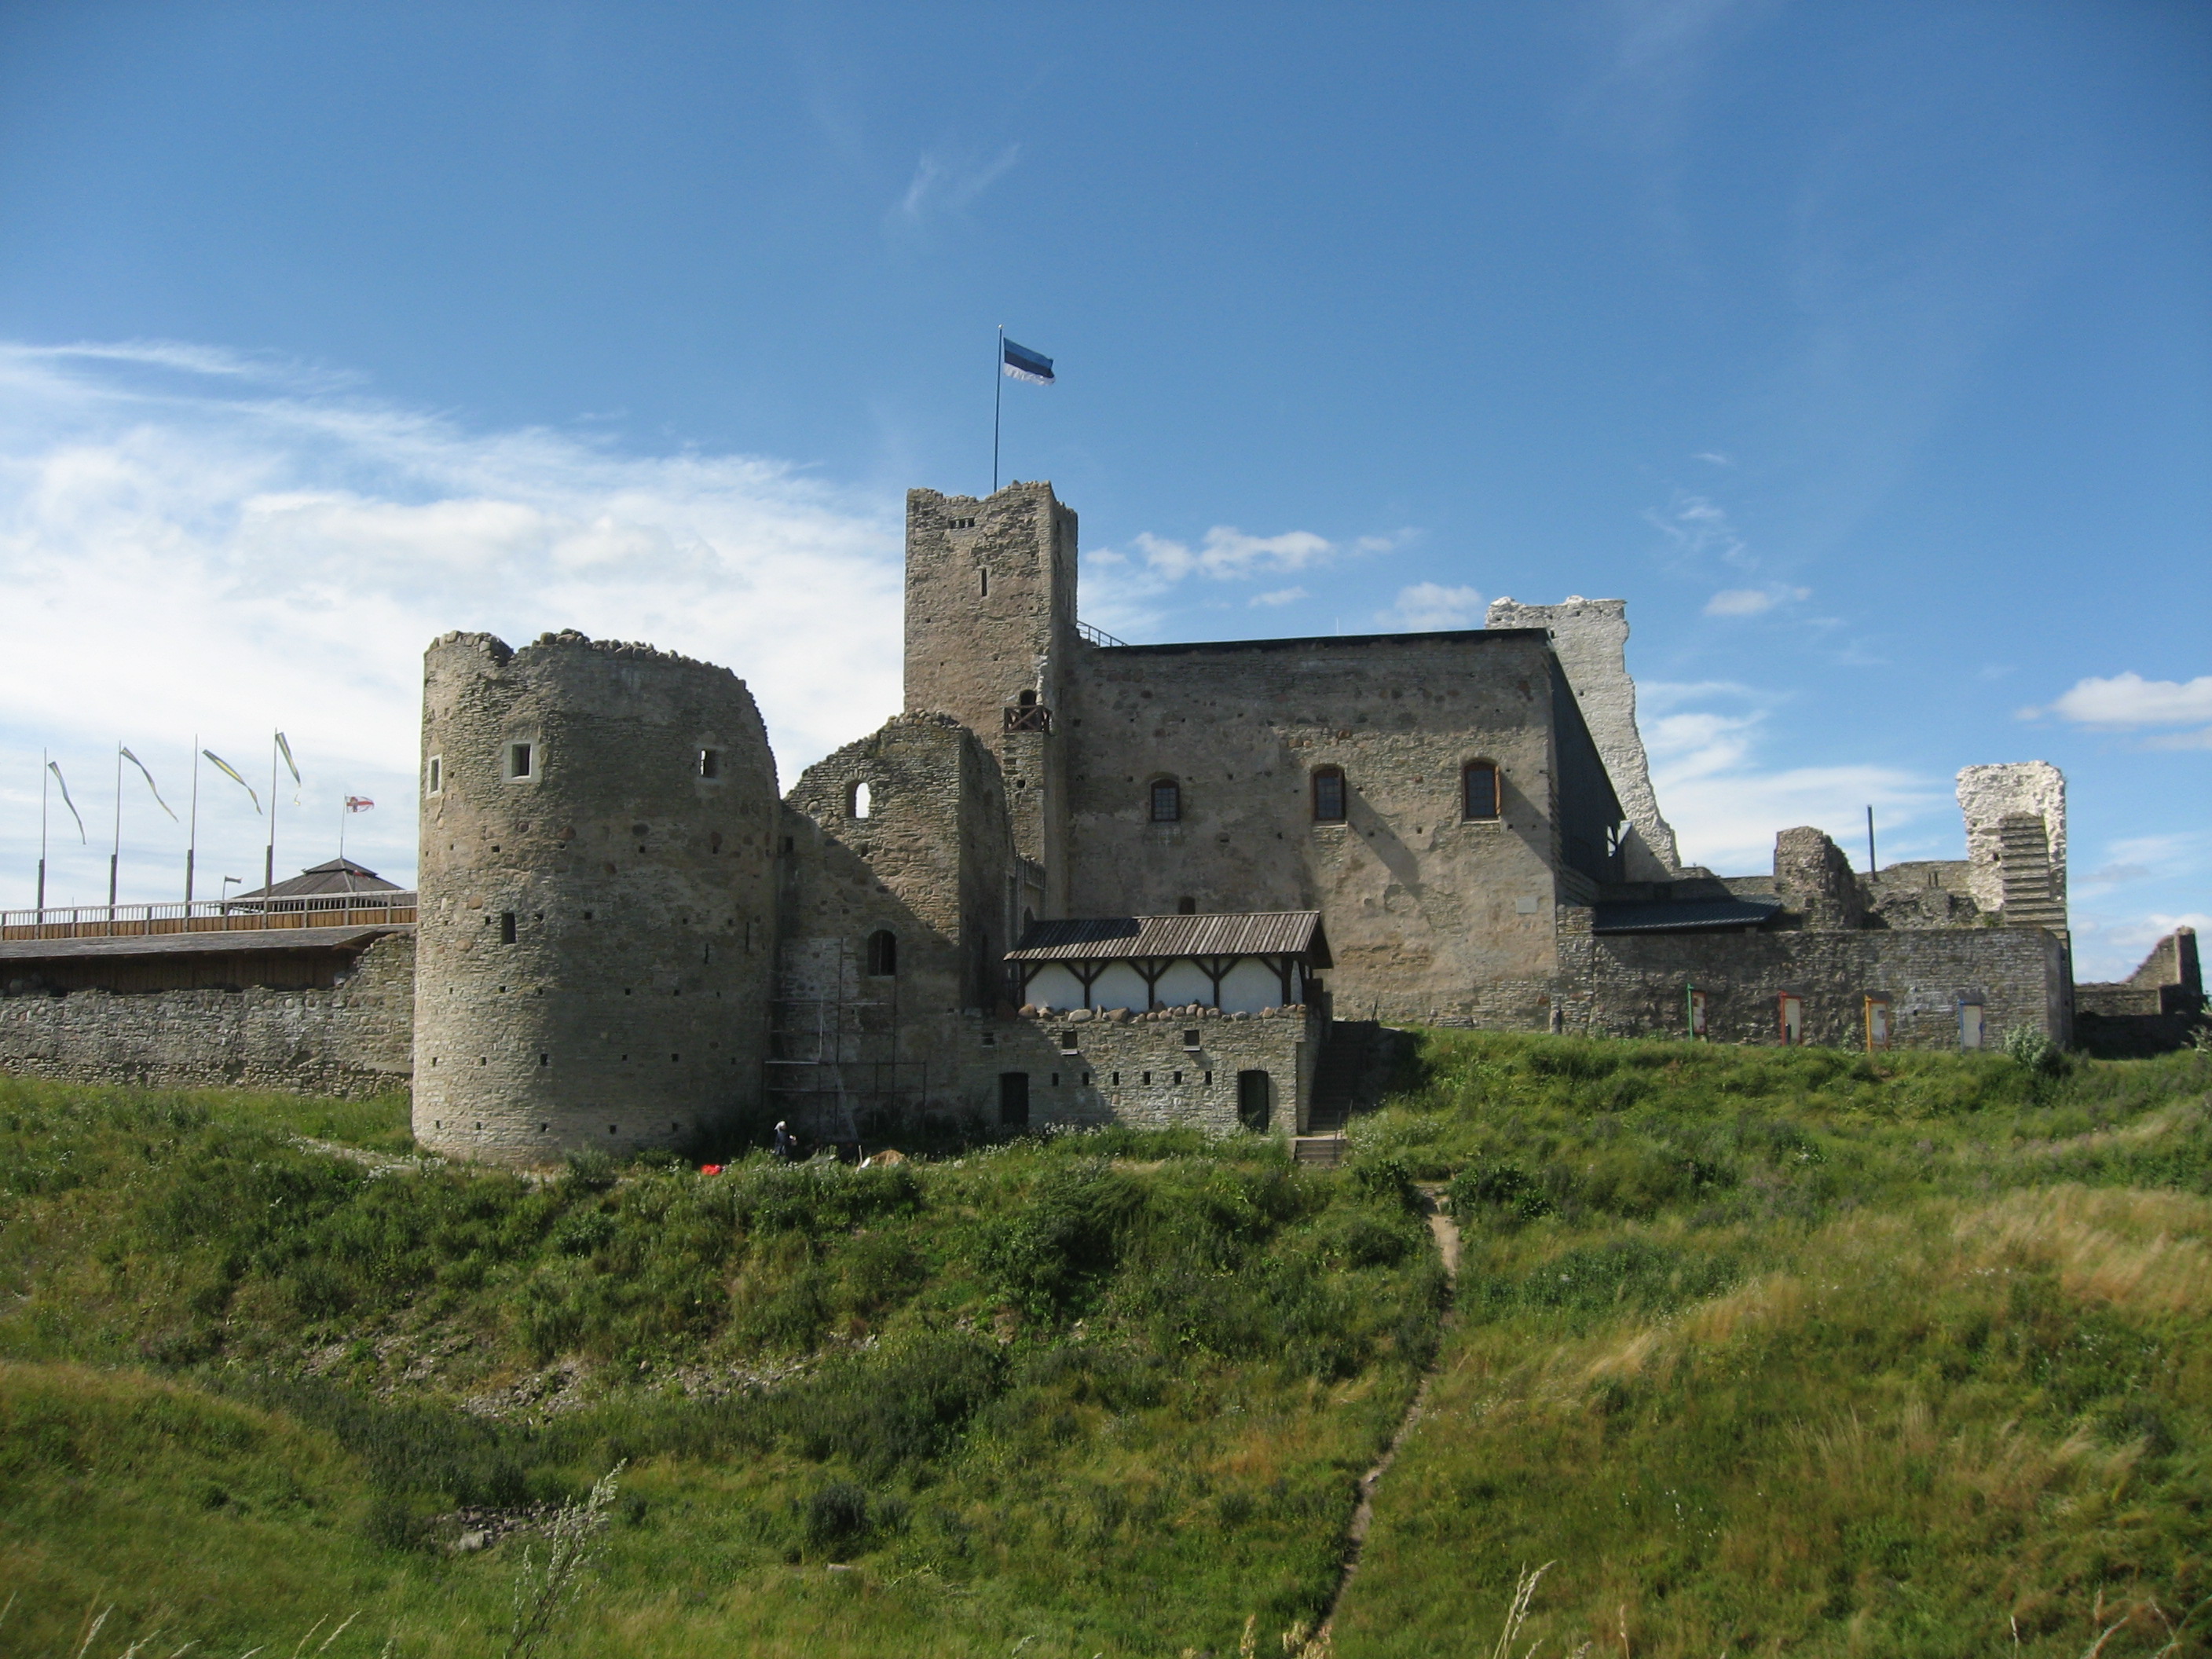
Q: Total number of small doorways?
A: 2